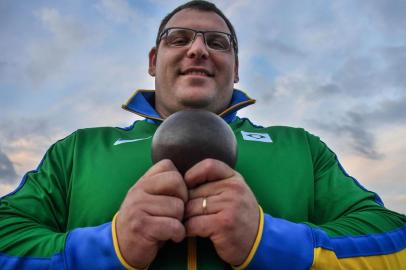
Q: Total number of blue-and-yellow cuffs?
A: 2